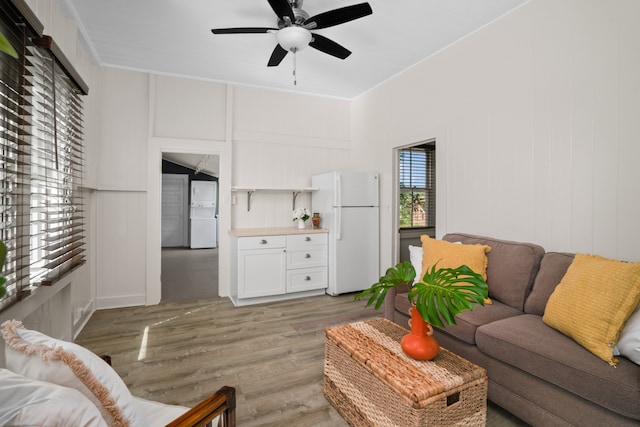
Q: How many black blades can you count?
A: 5